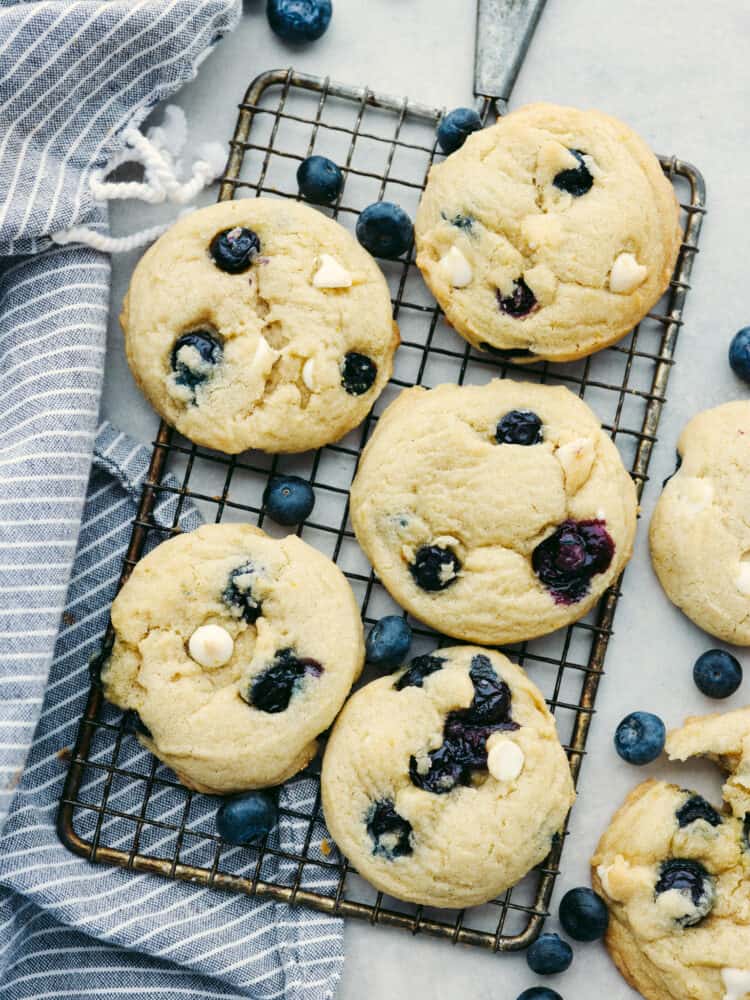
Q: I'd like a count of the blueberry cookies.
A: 7